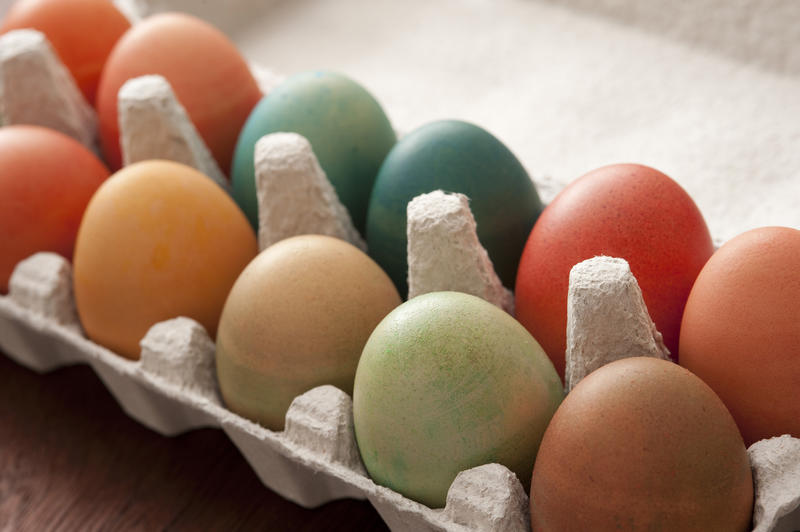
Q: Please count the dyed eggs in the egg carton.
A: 11